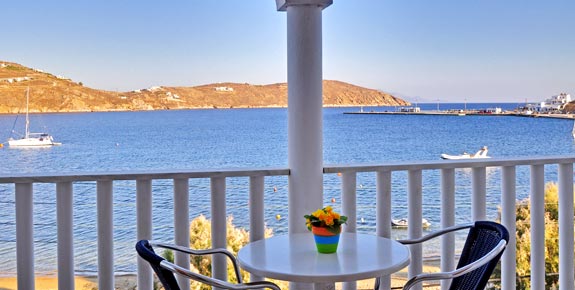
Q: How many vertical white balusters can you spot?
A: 15